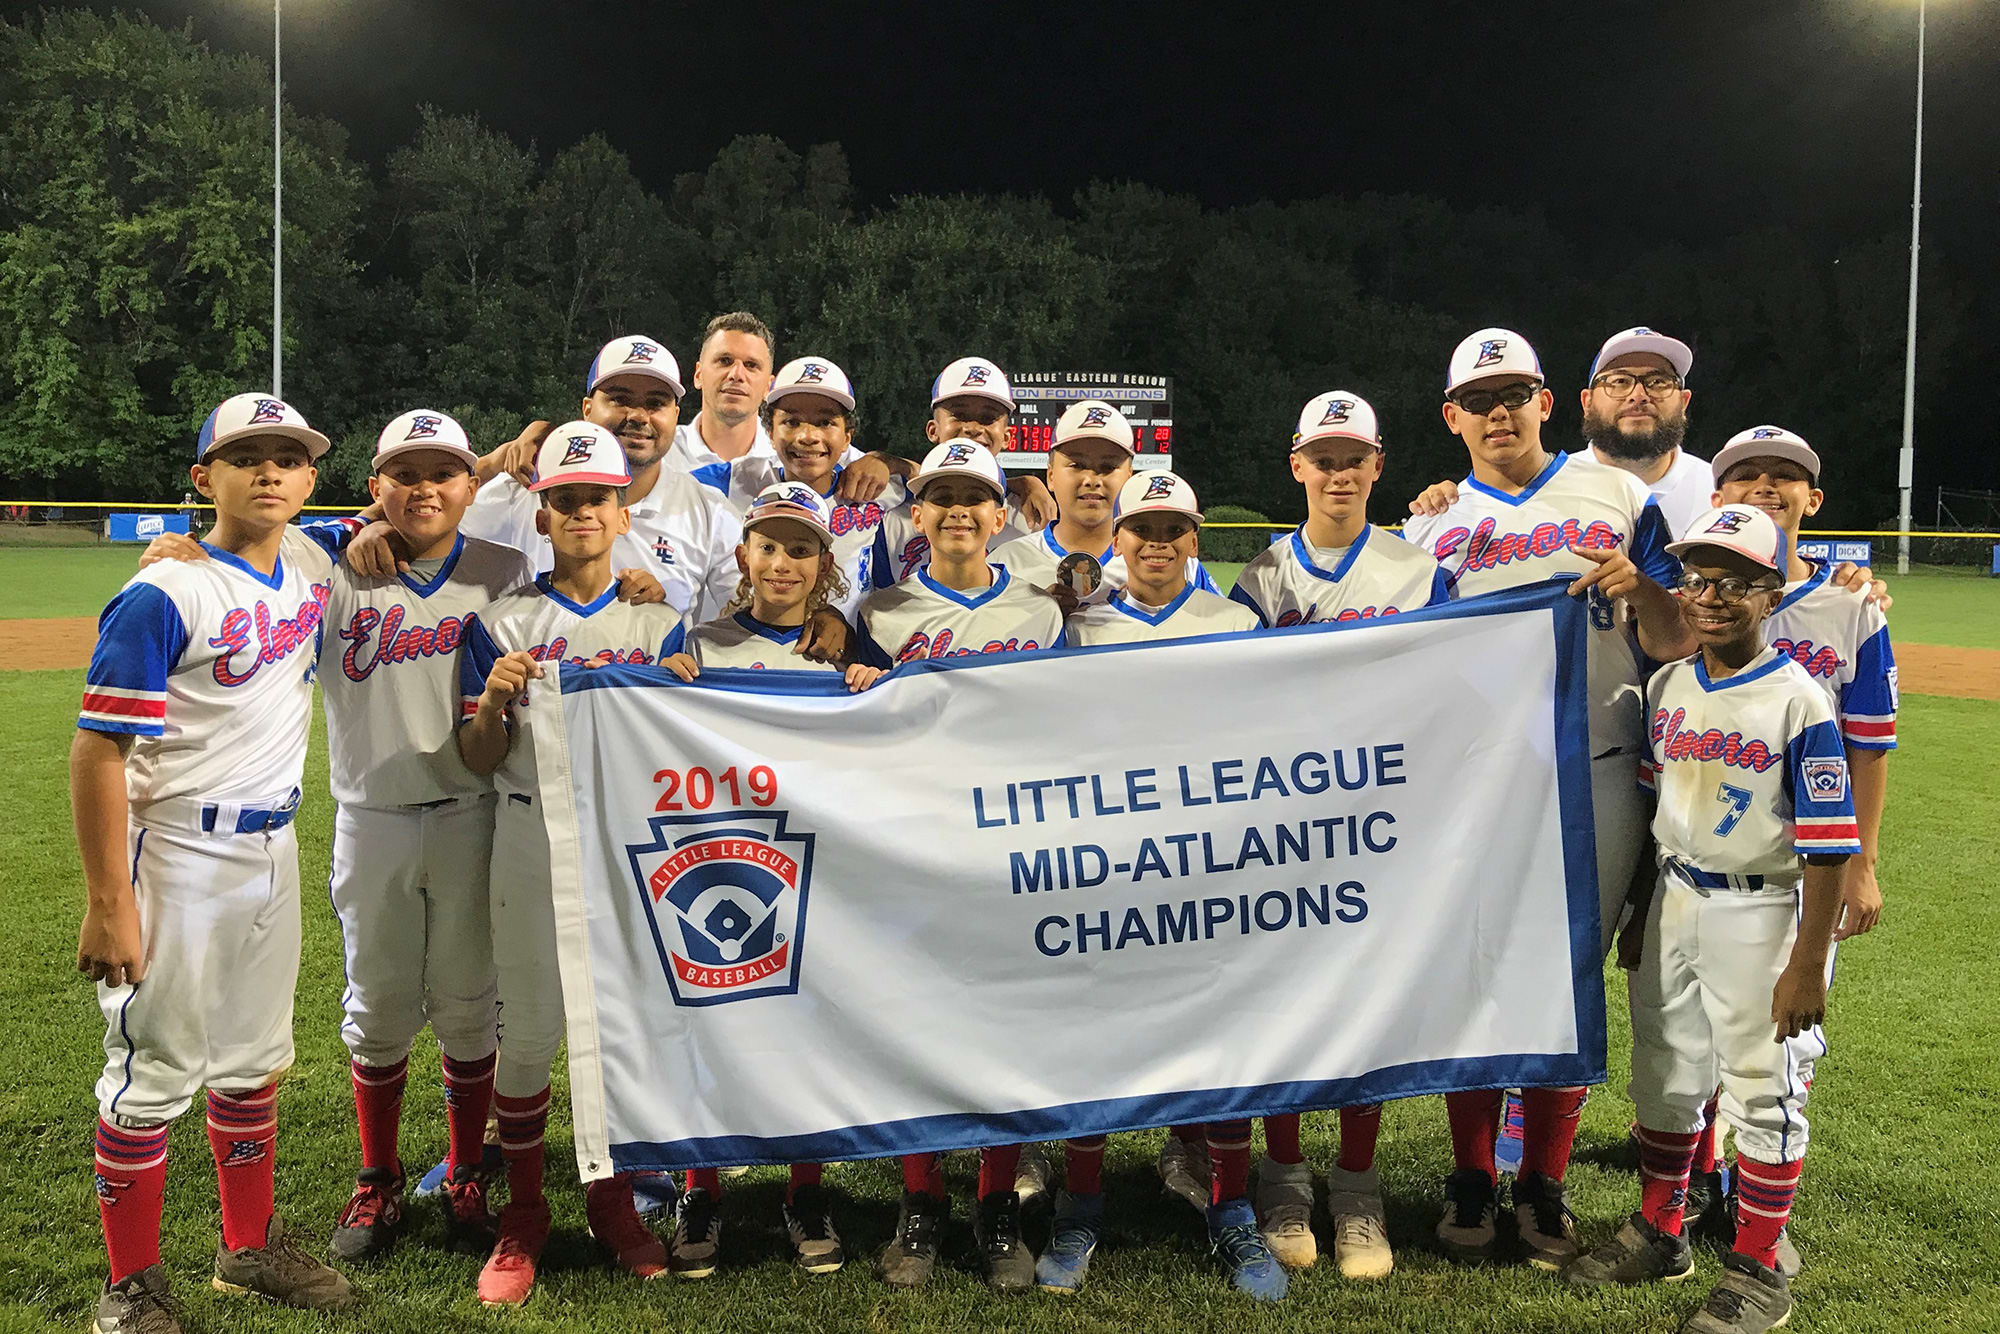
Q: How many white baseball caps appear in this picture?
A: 15